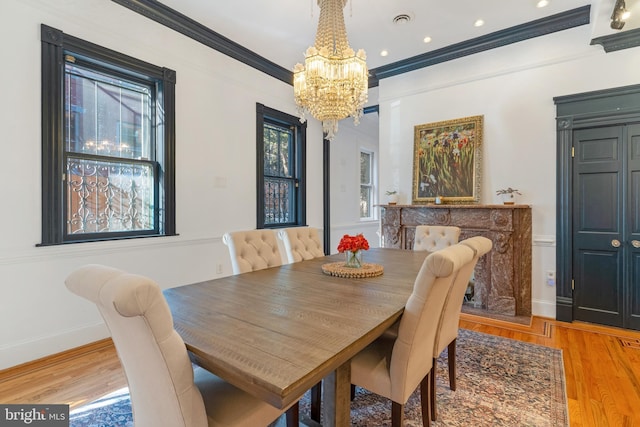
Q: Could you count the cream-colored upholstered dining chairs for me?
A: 6